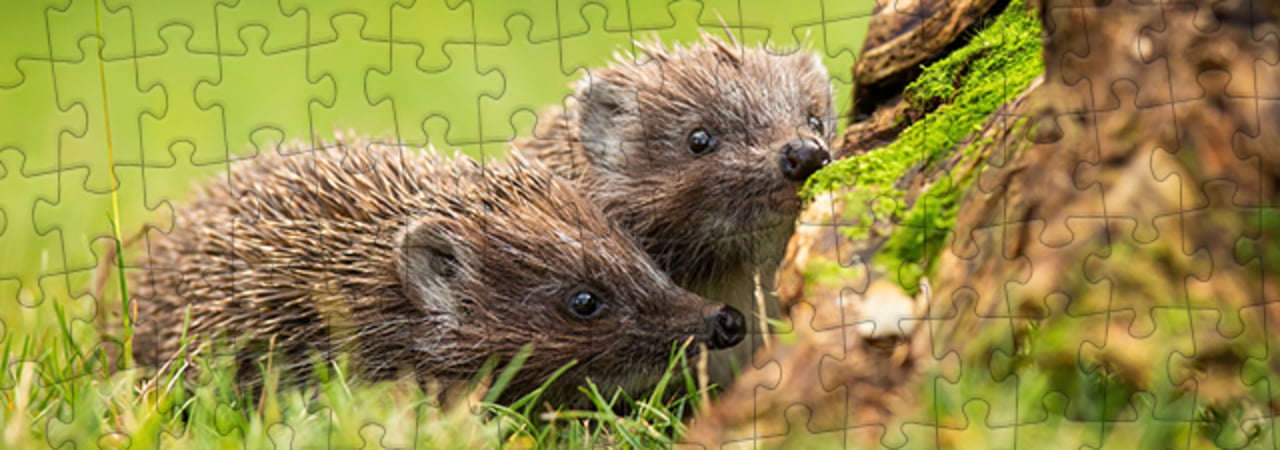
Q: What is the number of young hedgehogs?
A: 2